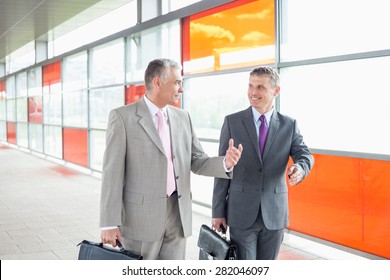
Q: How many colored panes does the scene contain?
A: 8